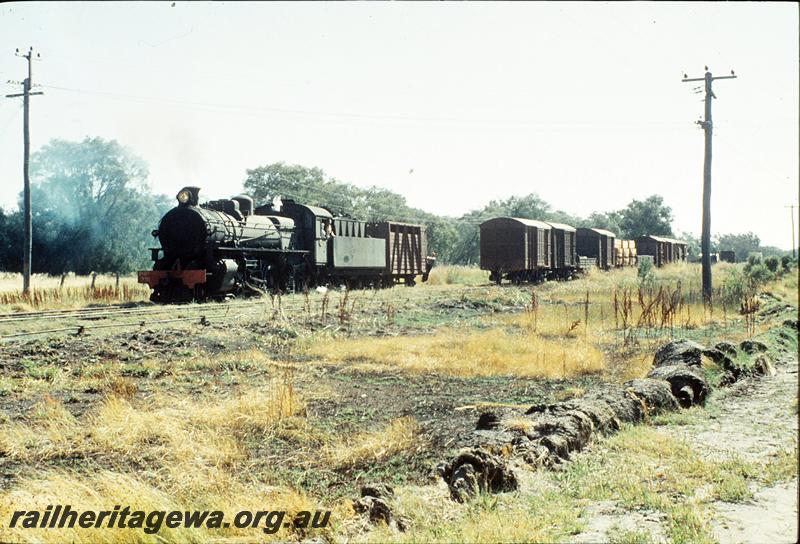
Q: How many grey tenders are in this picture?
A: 1